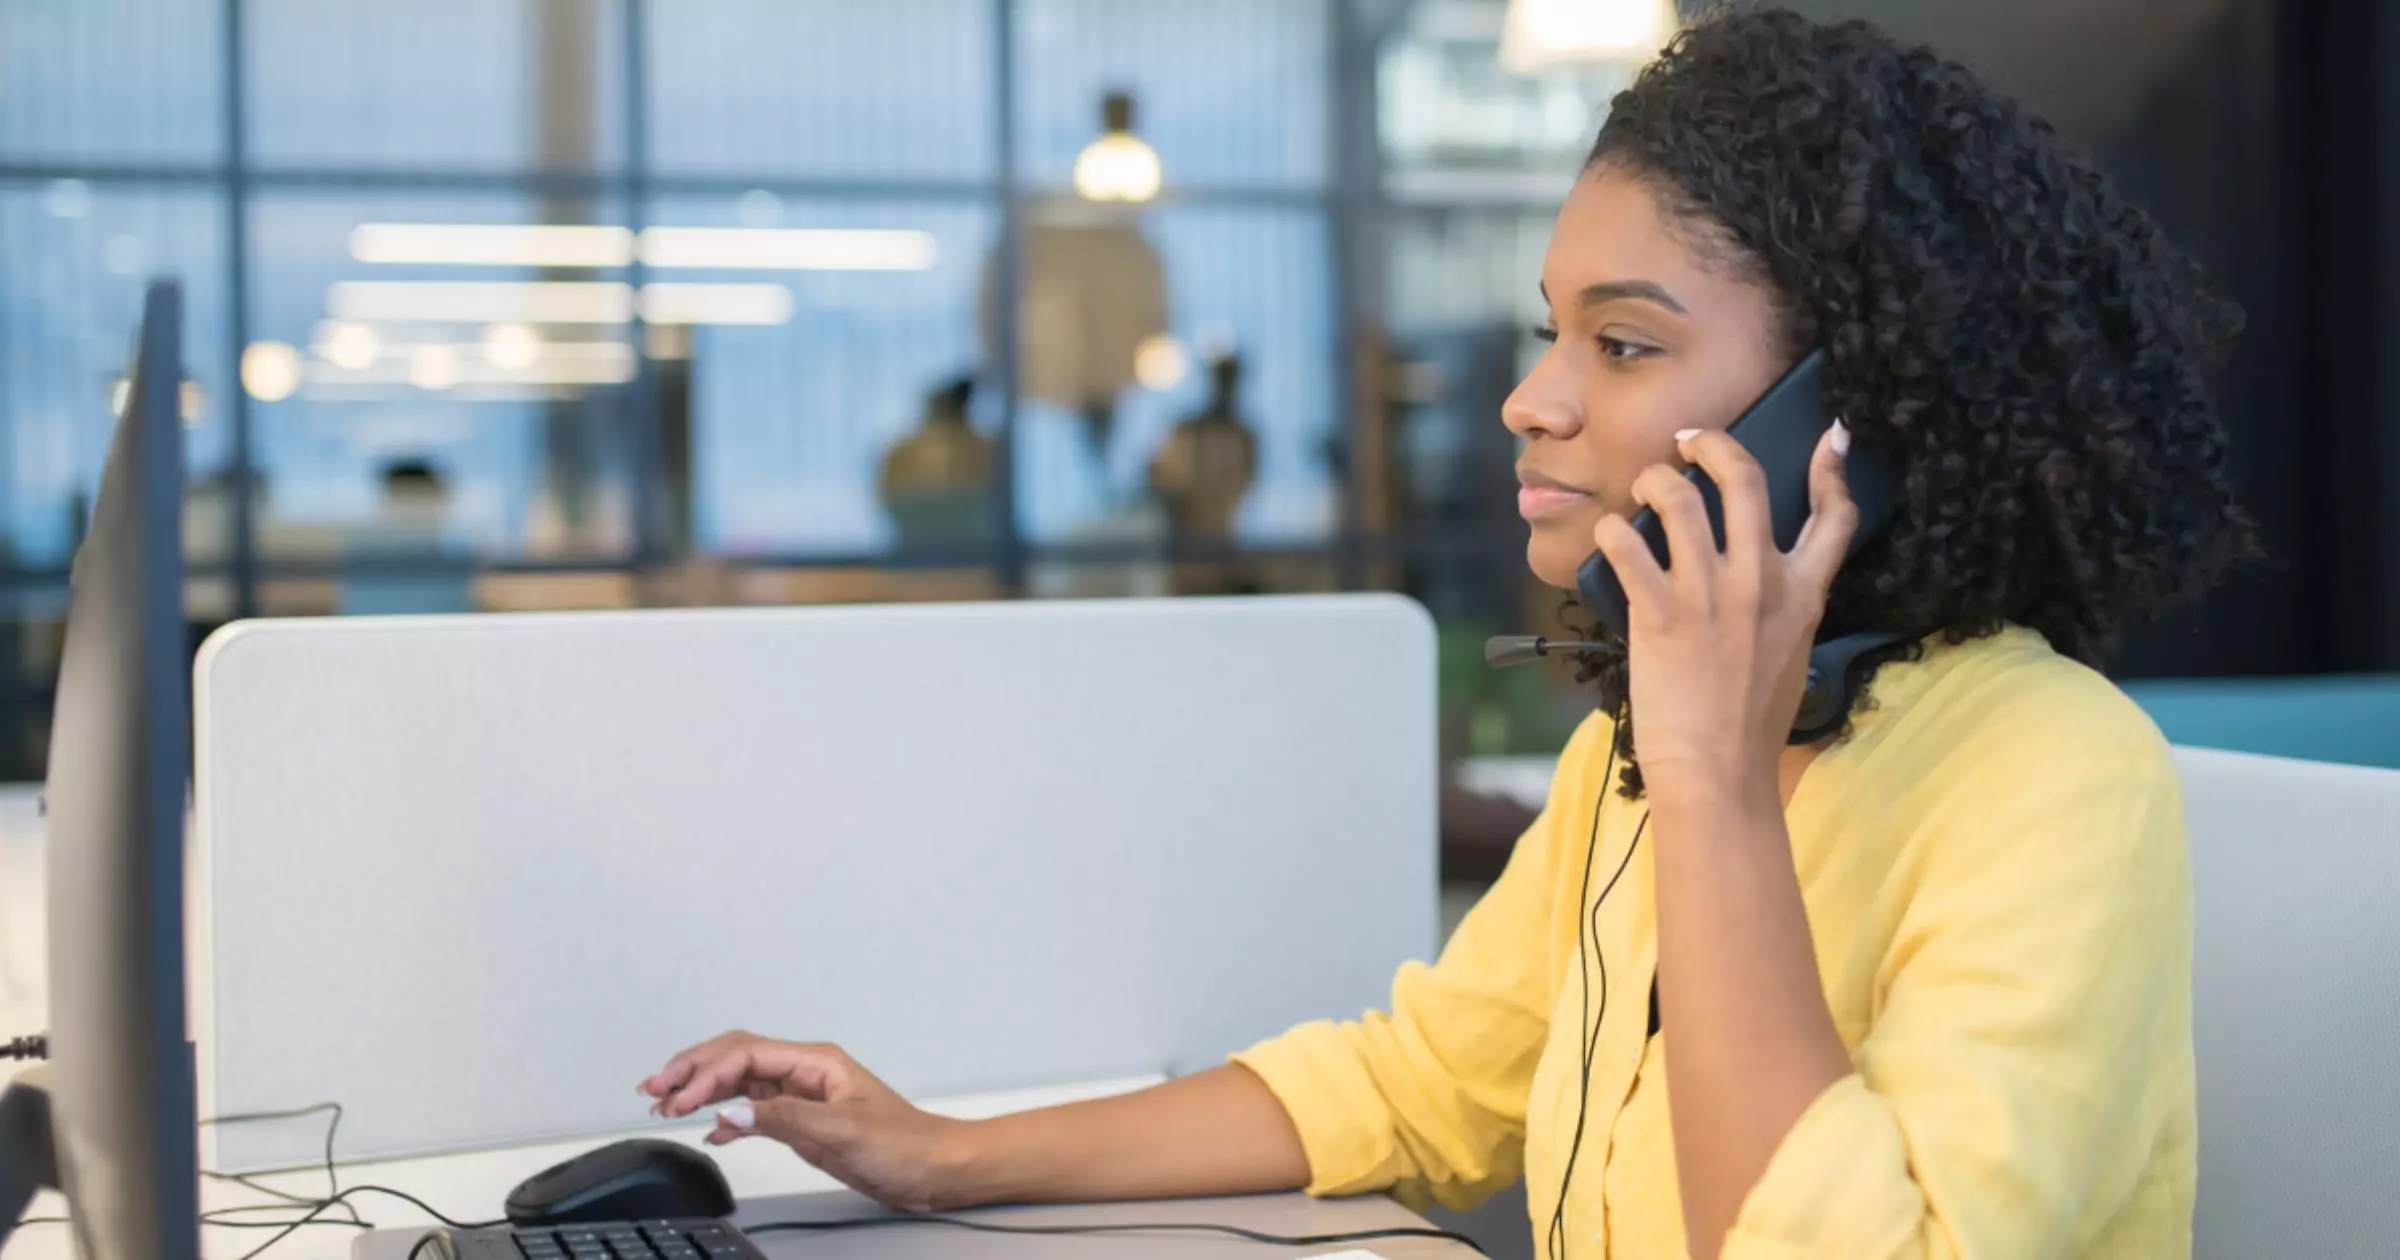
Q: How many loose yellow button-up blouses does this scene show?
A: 1